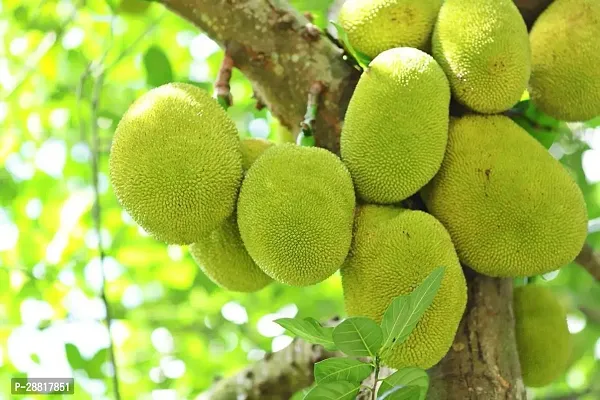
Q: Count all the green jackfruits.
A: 10